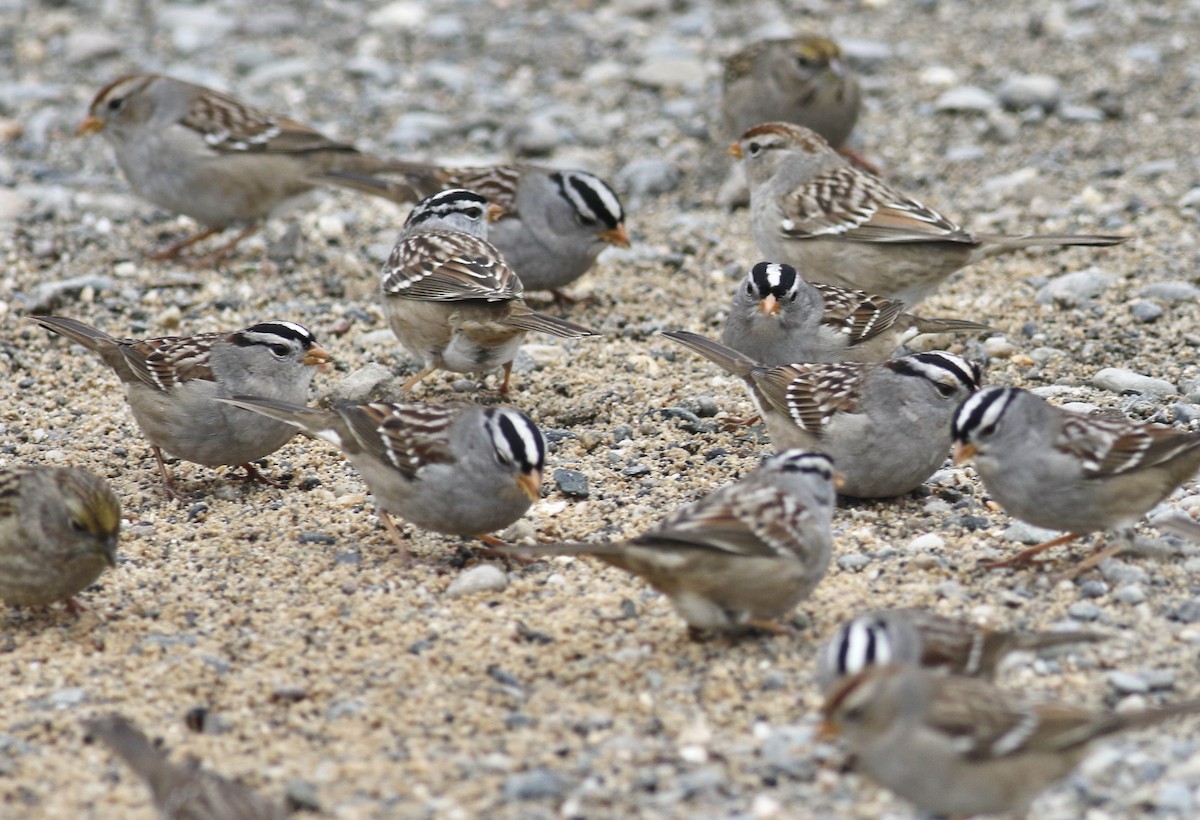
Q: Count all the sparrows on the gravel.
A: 15